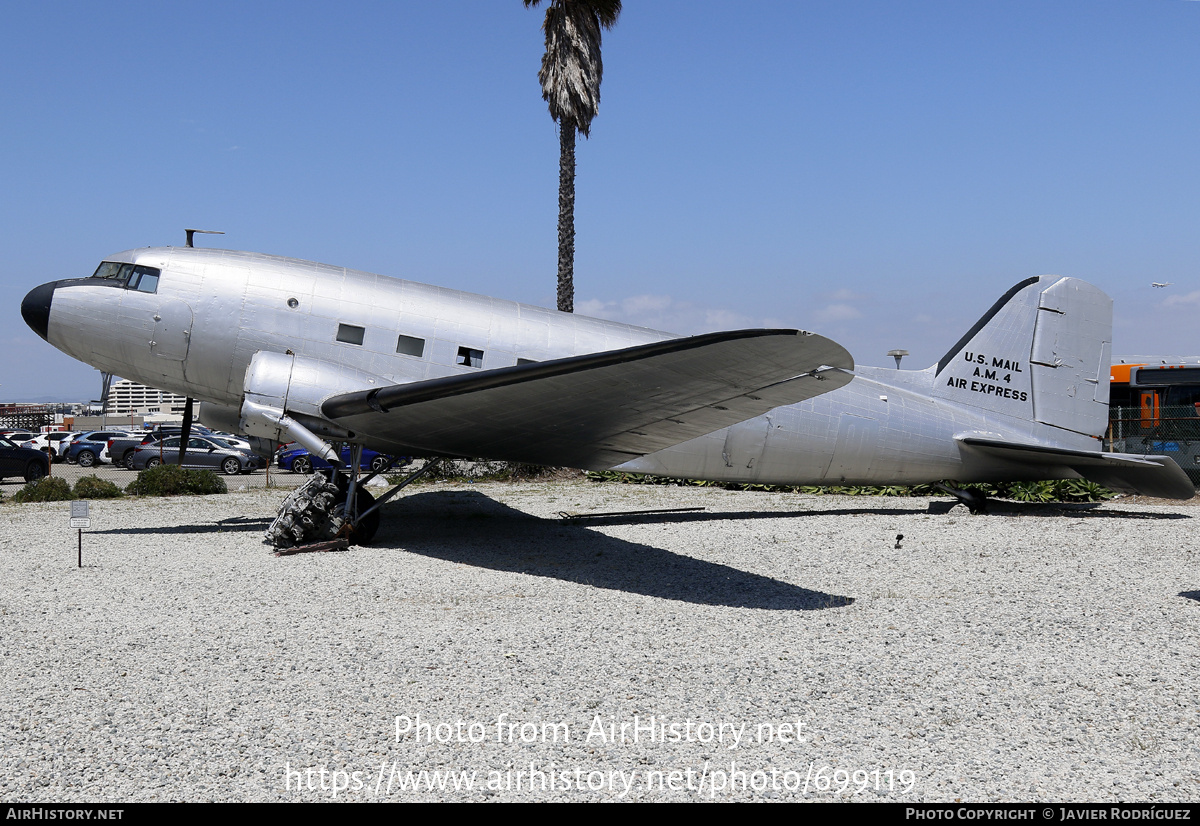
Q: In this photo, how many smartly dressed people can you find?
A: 0